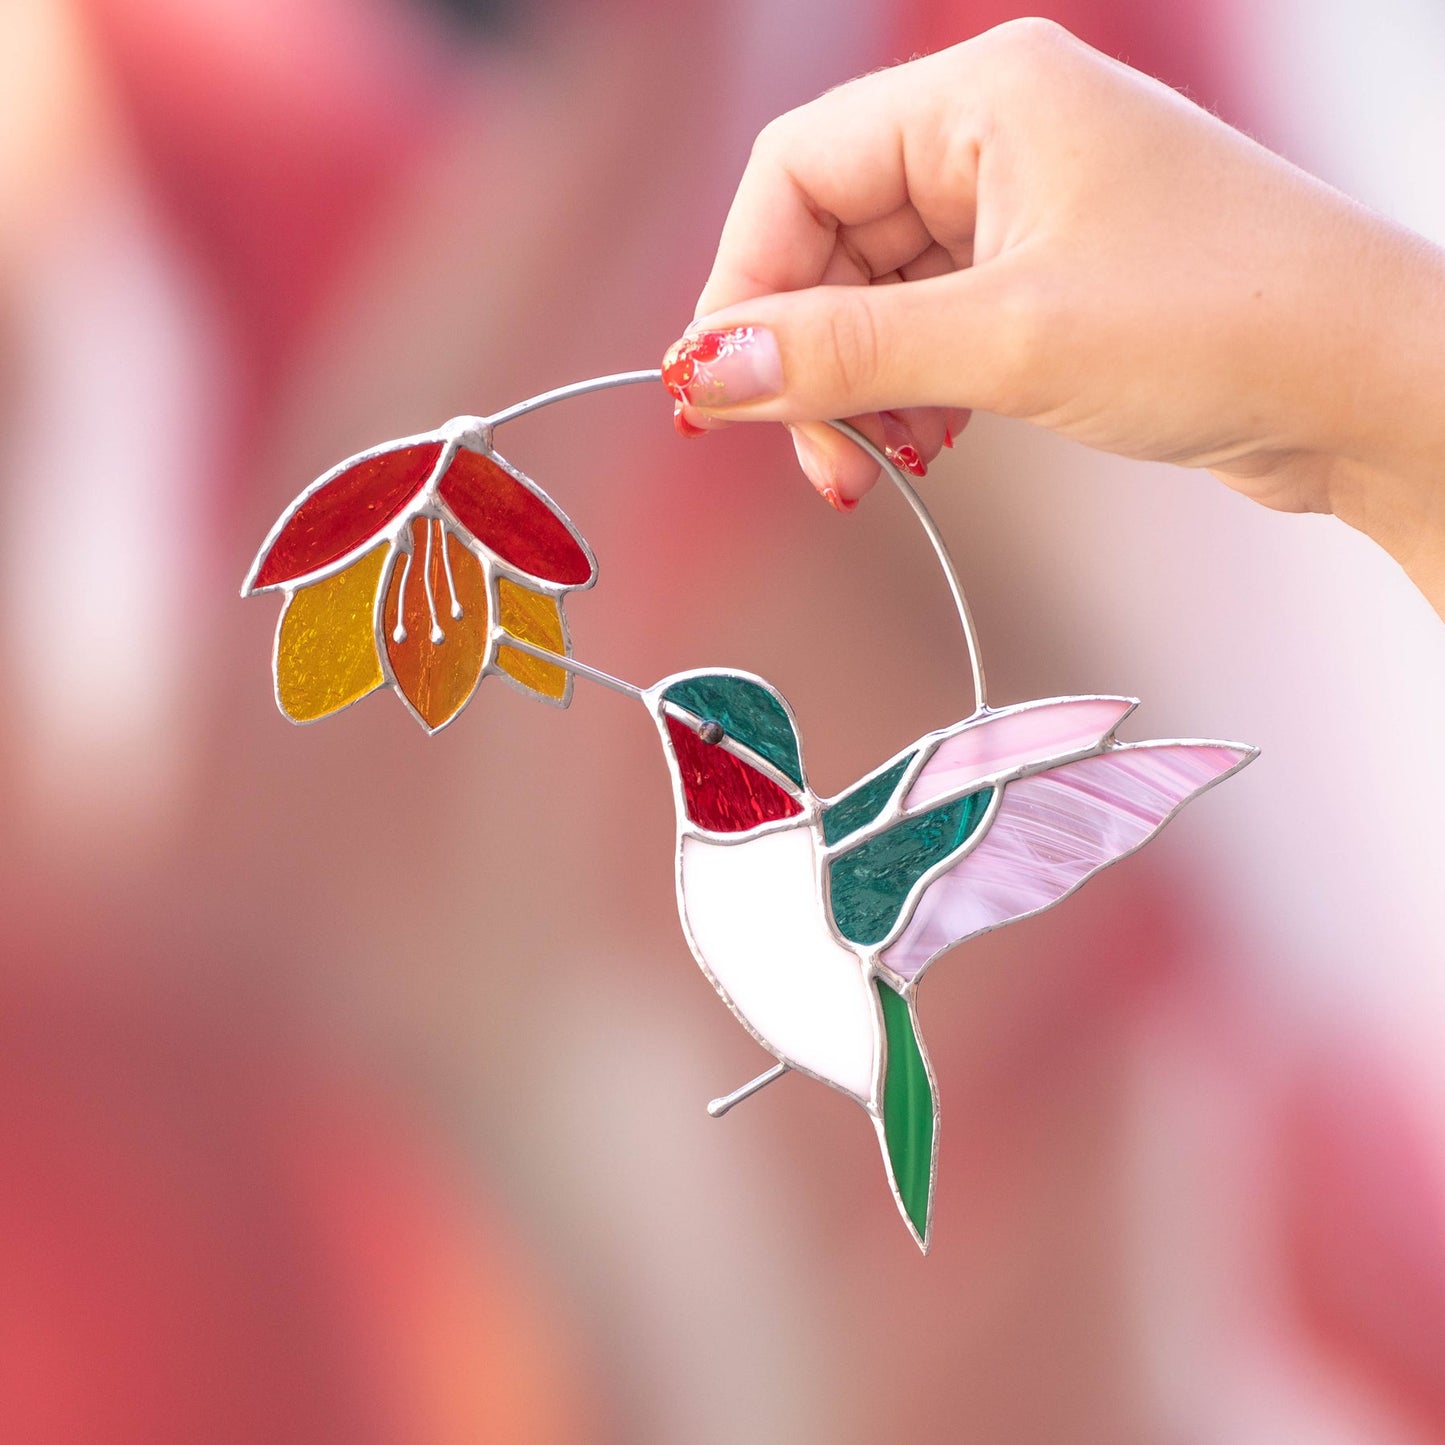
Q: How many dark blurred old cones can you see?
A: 0